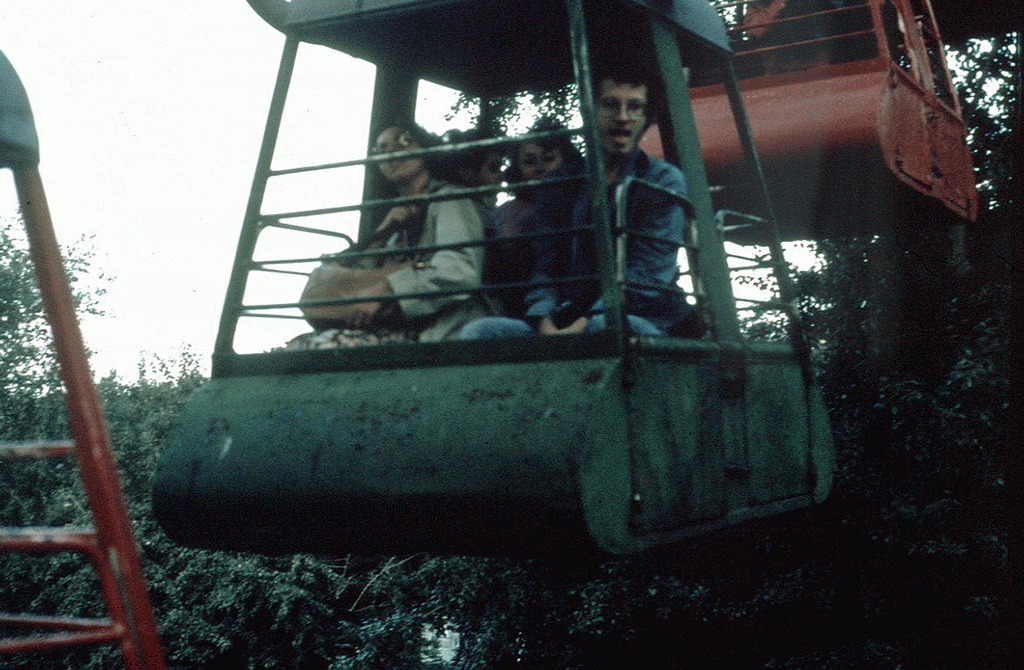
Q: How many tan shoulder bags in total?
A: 1